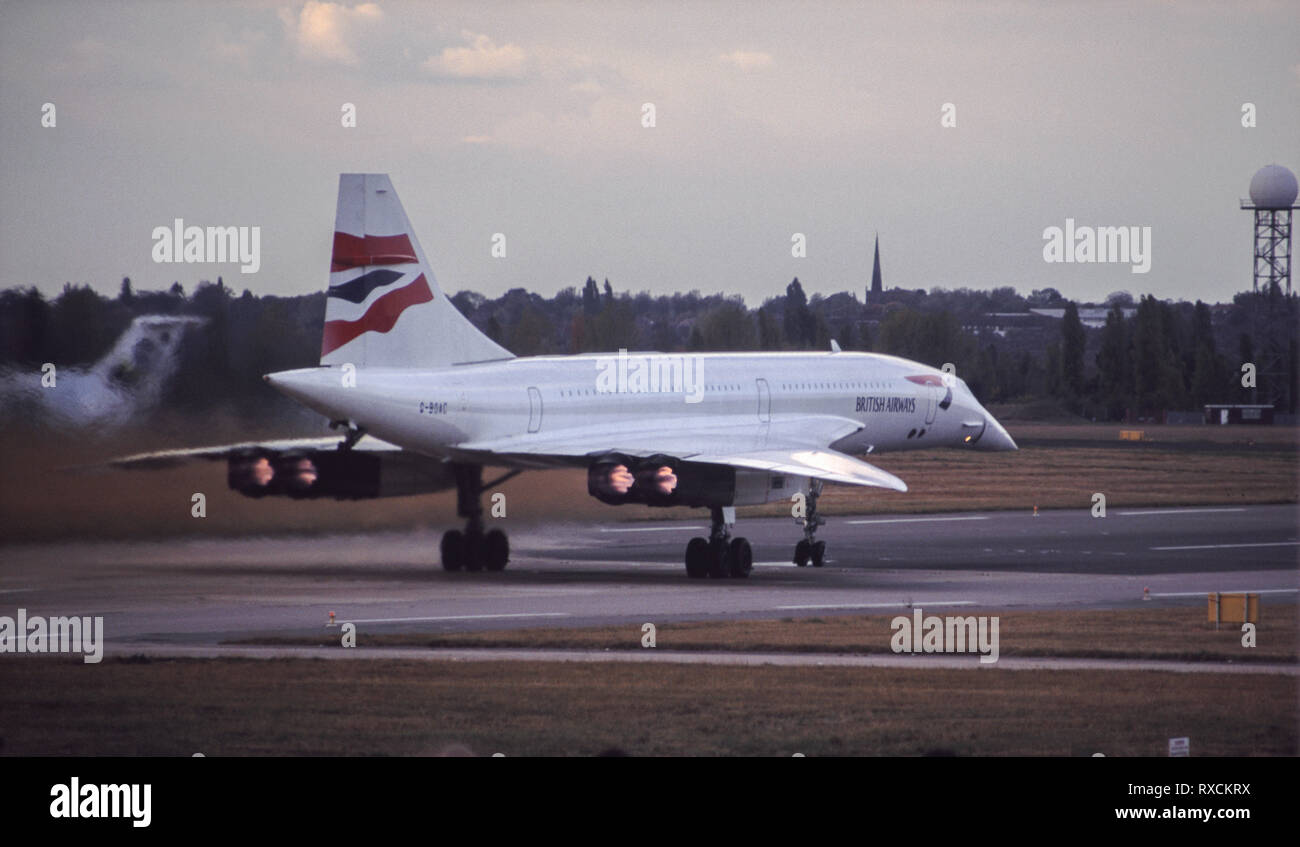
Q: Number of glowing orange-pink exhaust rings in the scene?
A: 4